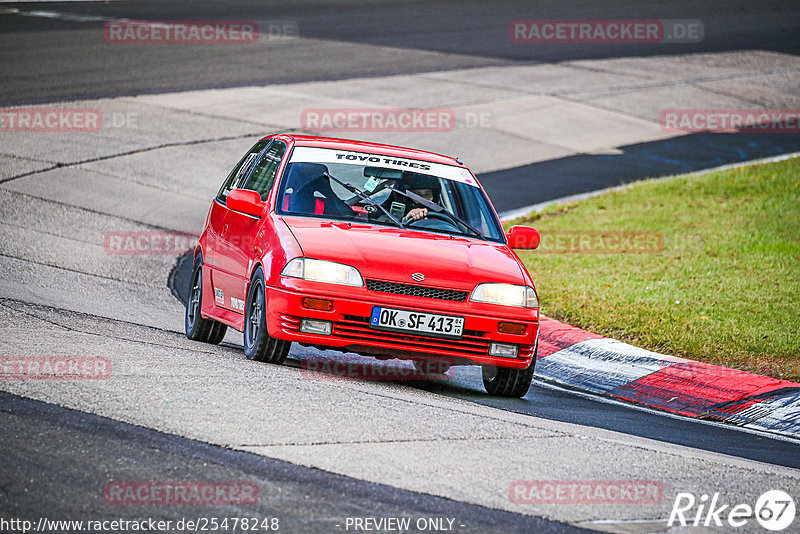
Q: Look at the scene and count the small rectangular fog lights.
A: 2